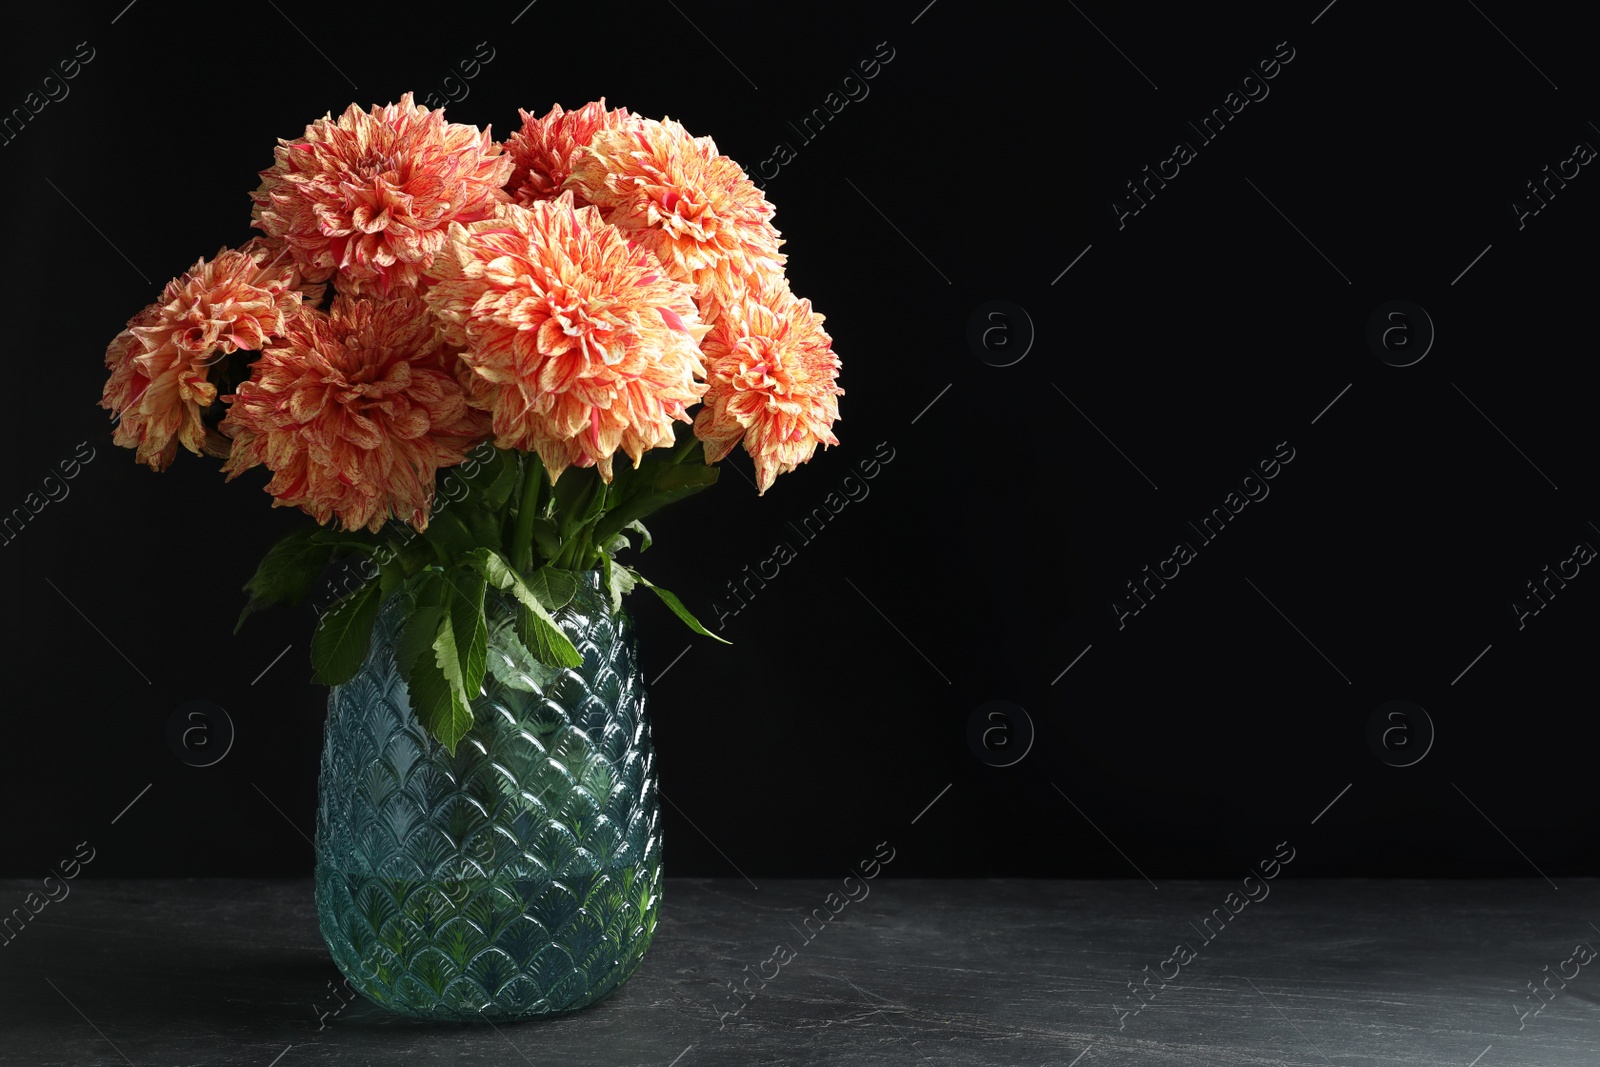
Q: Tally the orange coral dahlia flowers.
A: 7